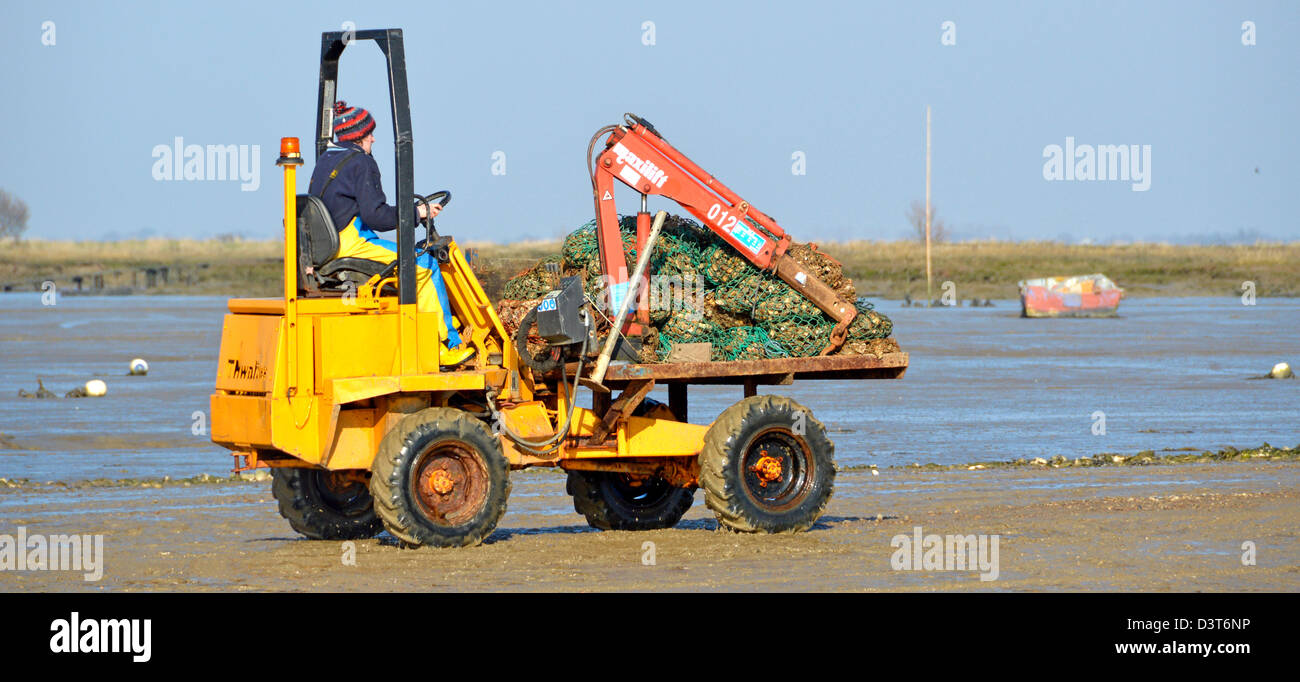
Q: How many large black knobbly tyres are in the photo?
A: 4